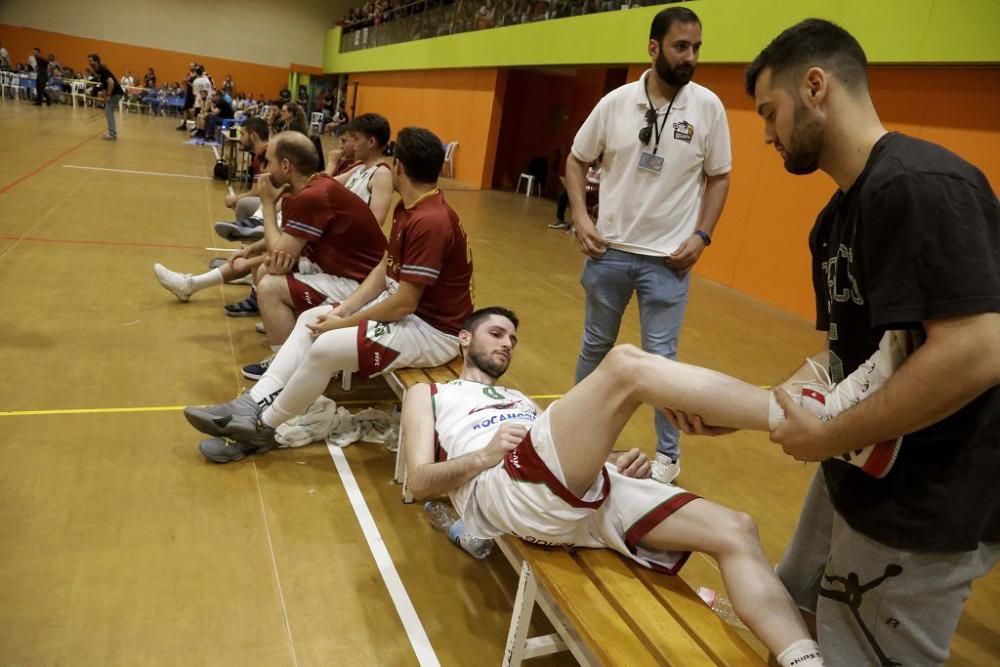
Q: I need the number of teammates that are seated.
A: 5